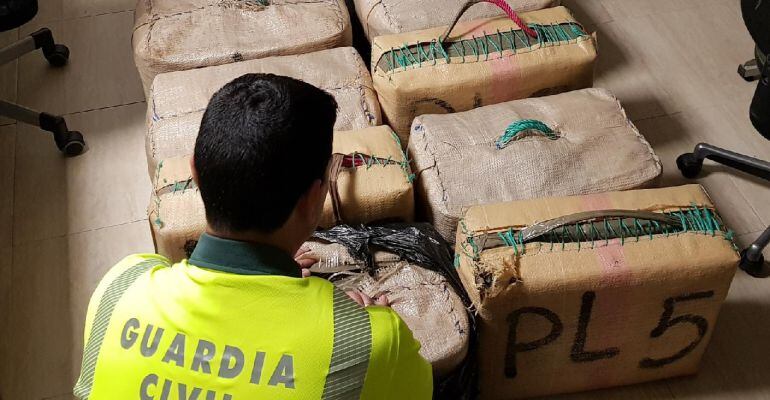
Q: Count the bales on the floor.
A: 8